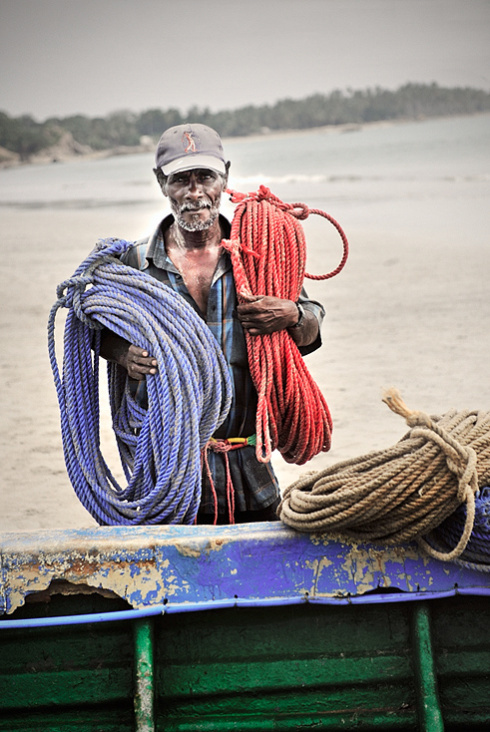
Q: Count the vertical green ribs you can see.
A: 2